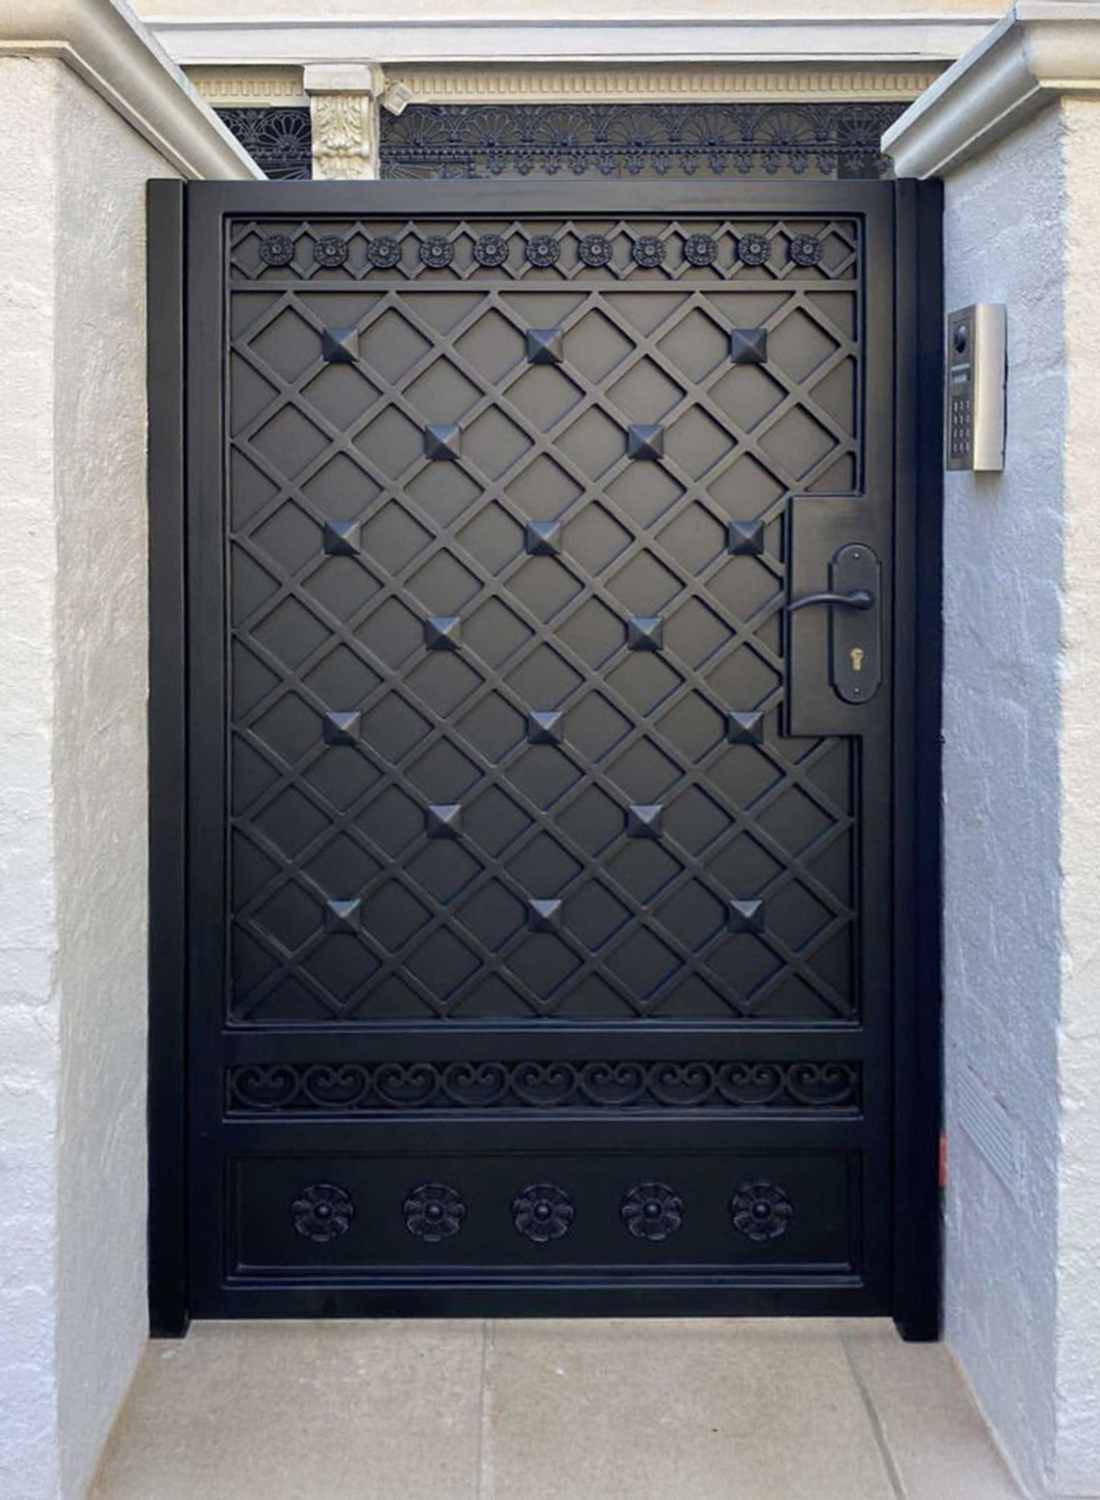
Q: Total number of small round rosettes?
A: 11